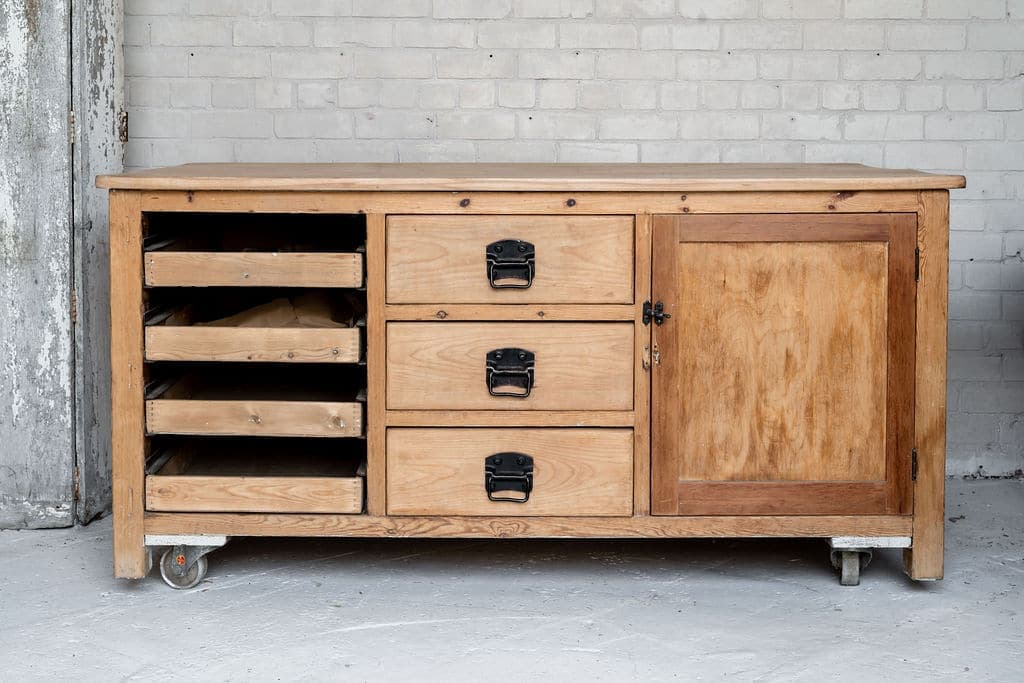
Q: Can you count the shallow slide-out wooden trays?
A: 4